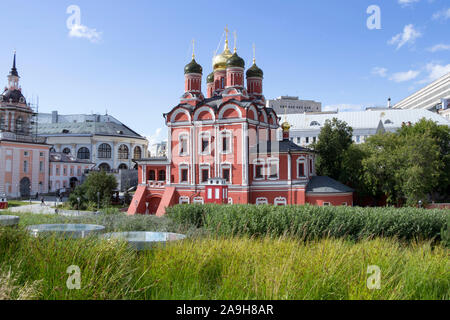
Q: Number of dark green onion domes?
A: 4